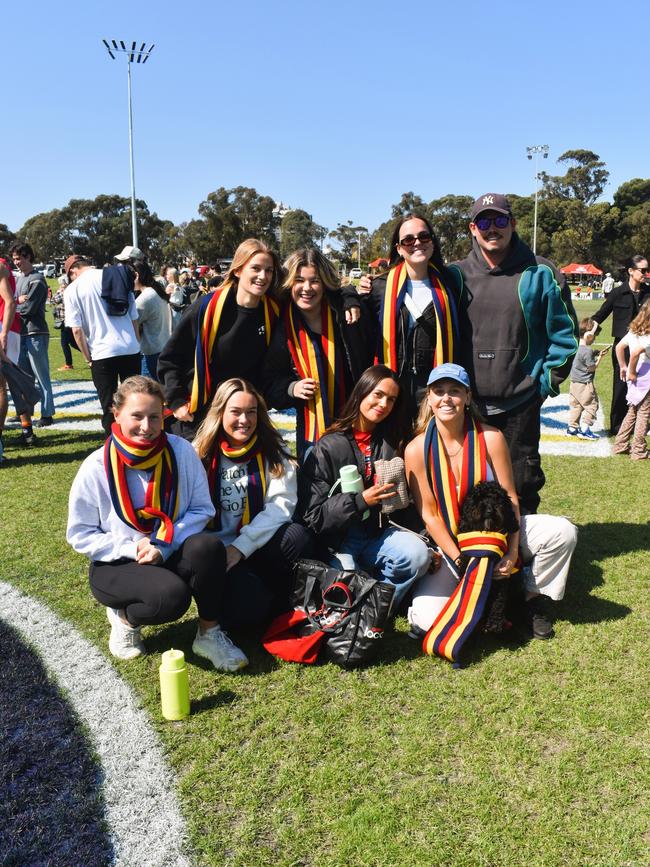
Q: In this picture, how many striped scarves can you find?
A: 7